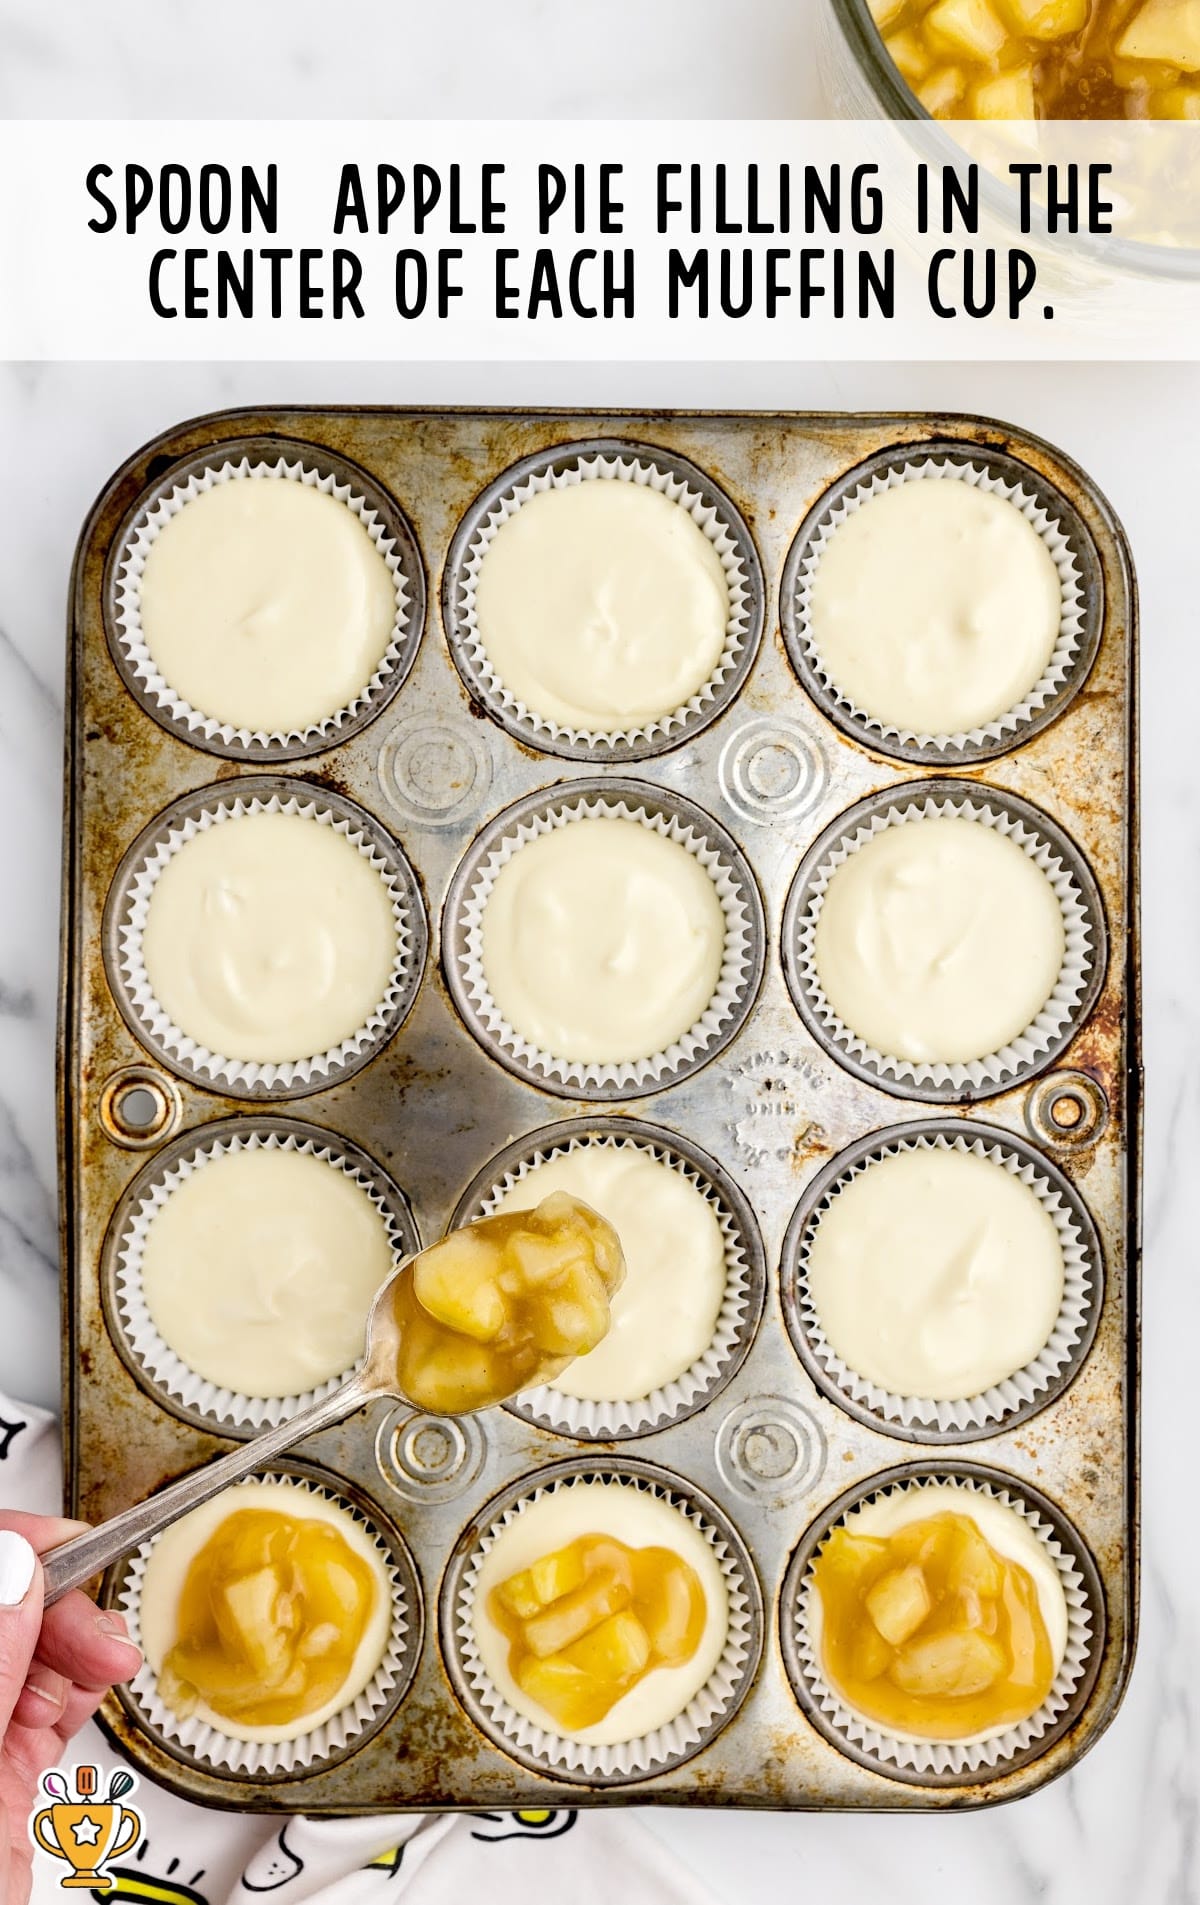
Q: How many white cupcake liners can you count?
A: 12